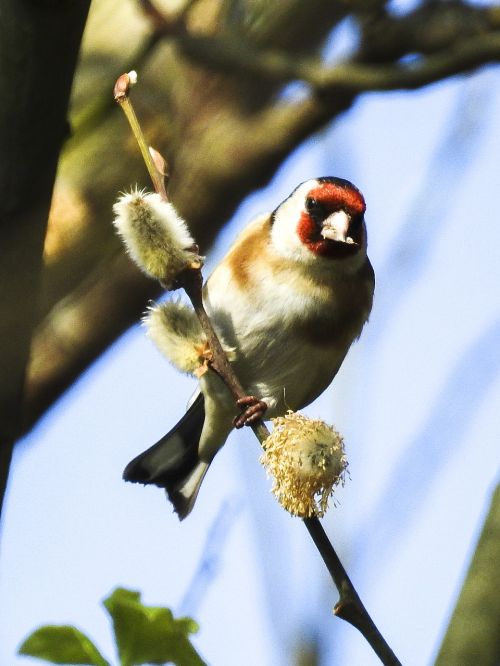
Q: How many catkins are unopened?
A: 2